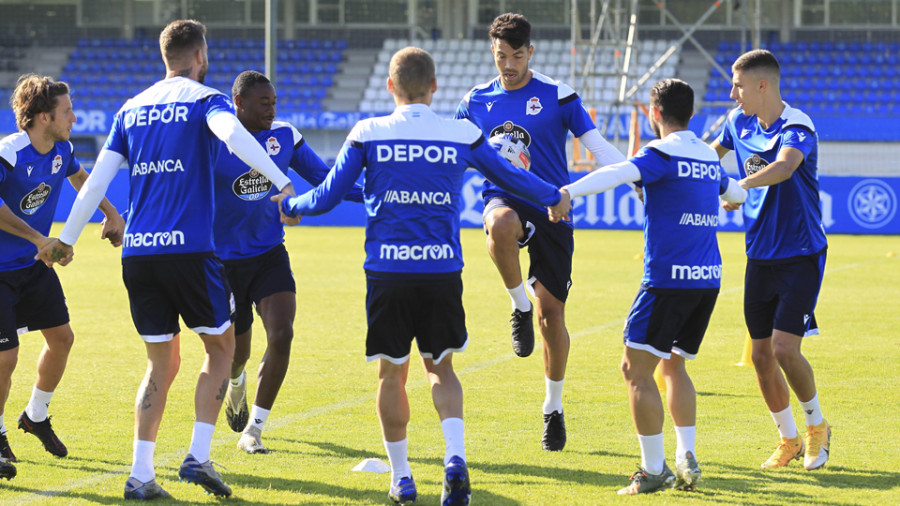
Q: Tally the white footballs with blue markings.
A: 1